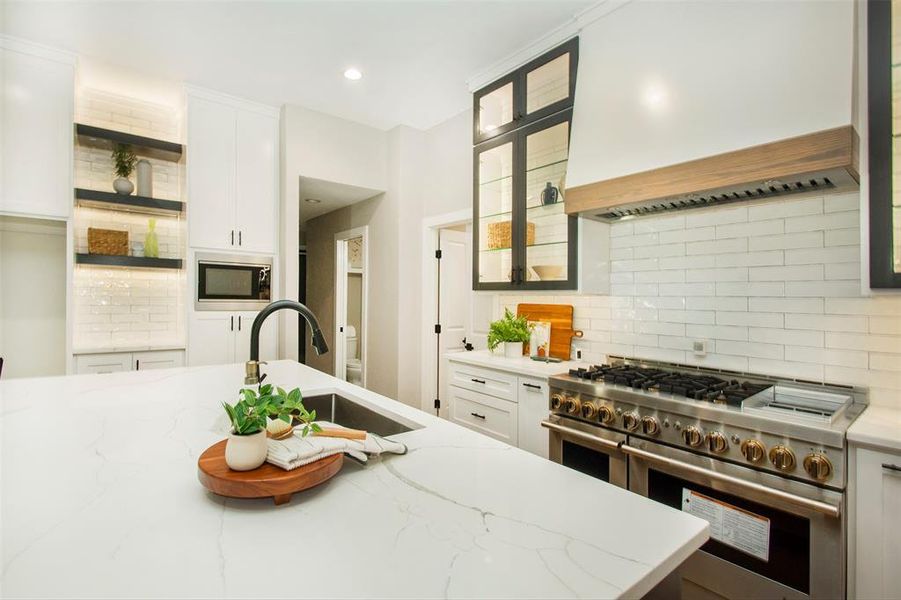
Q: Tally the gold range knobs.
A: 11